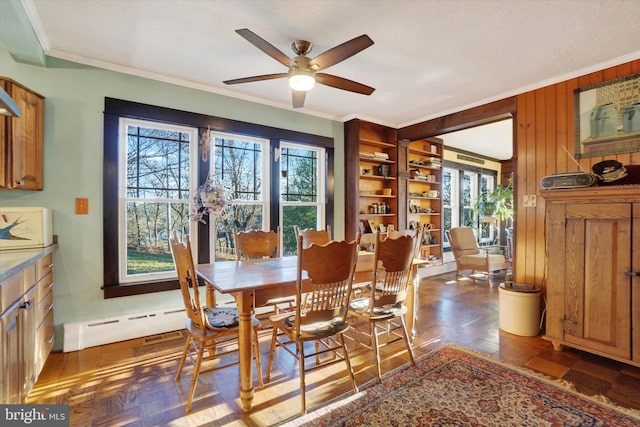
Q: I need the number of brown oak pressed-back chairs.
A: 6